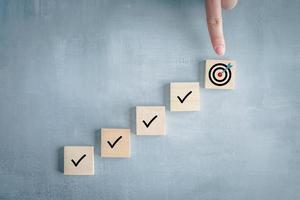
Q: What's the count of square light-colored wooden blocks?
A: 5